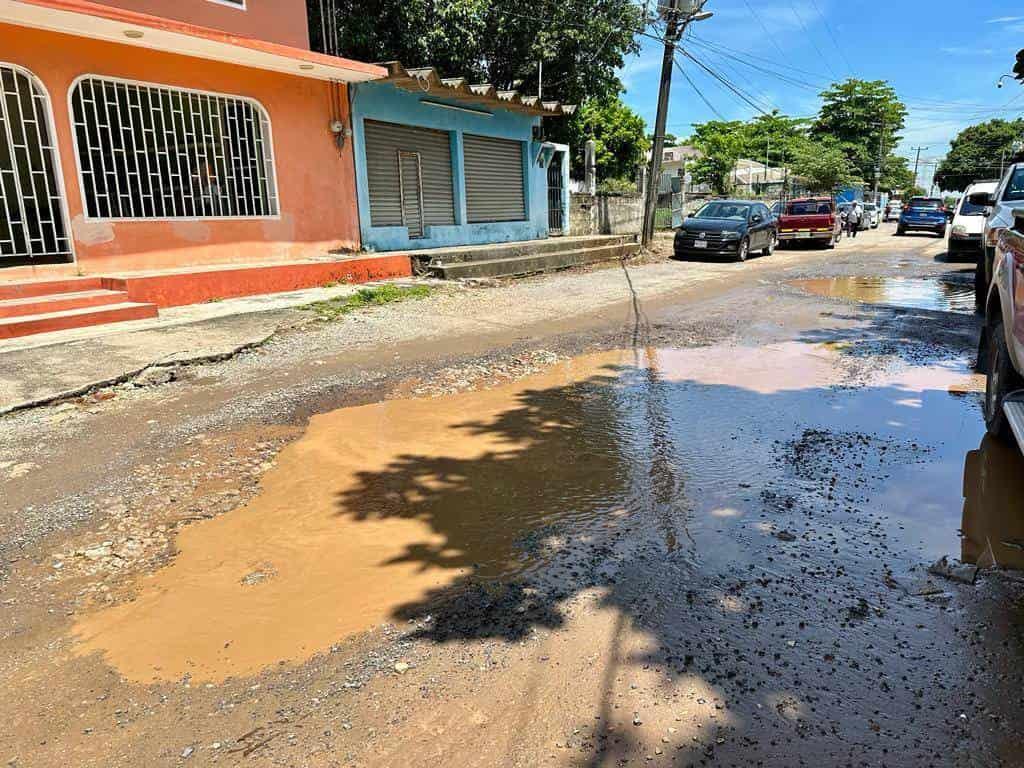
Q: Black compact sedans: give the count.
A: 1